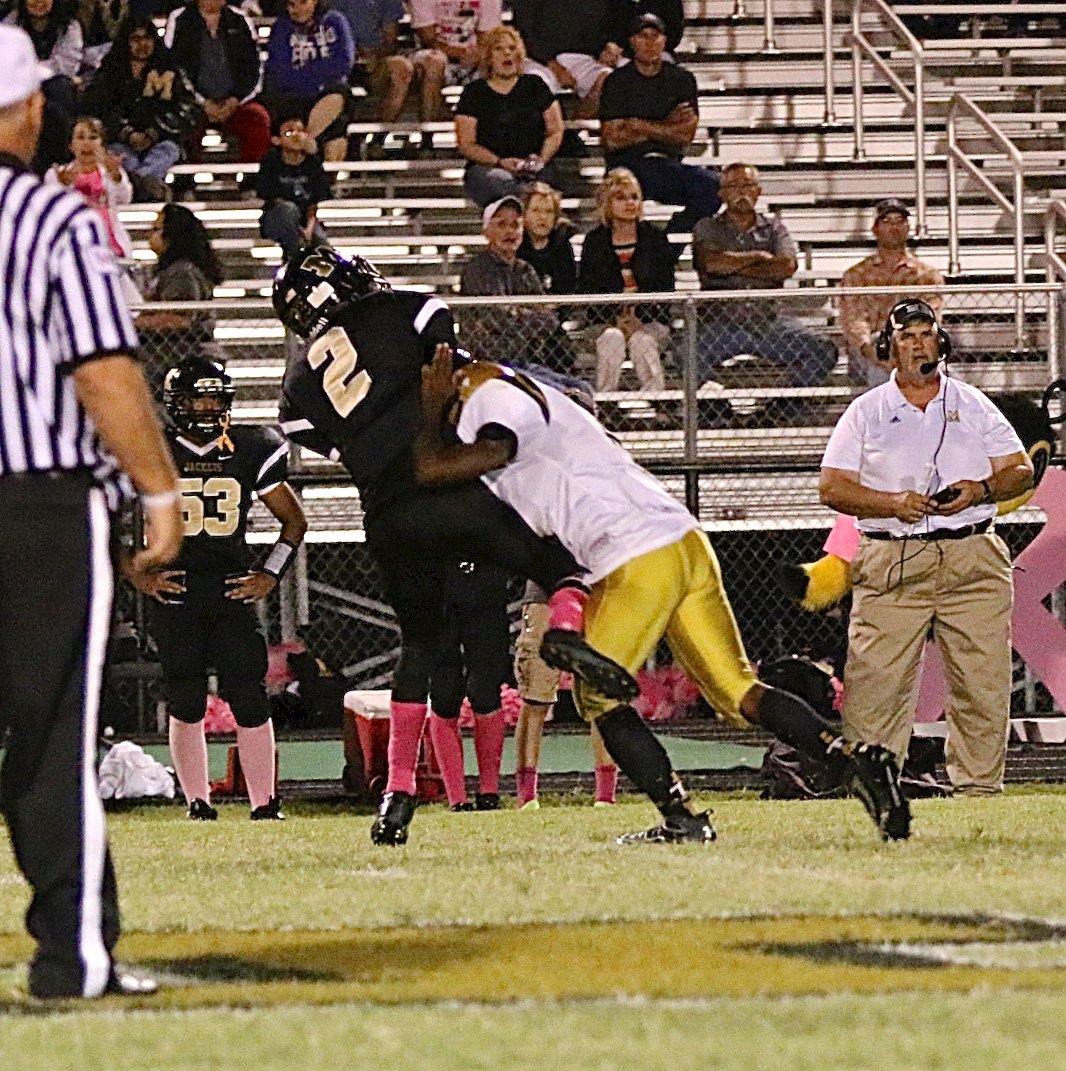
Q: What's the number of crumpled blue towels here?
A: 0